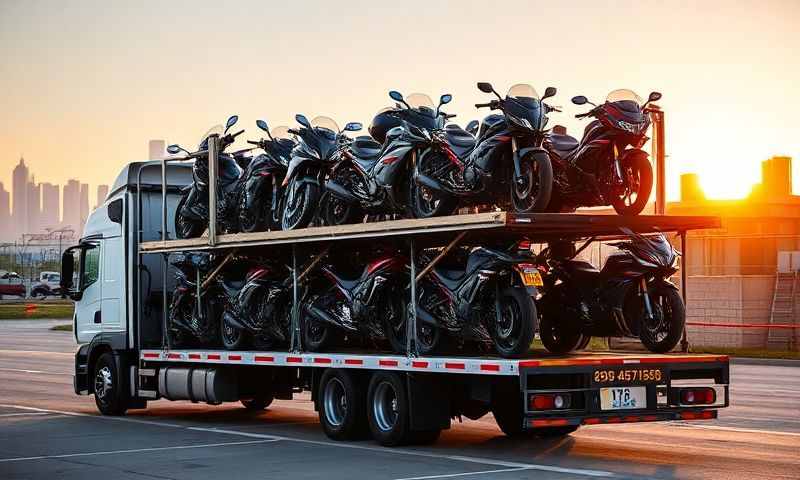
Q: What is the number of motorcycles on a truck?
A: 11